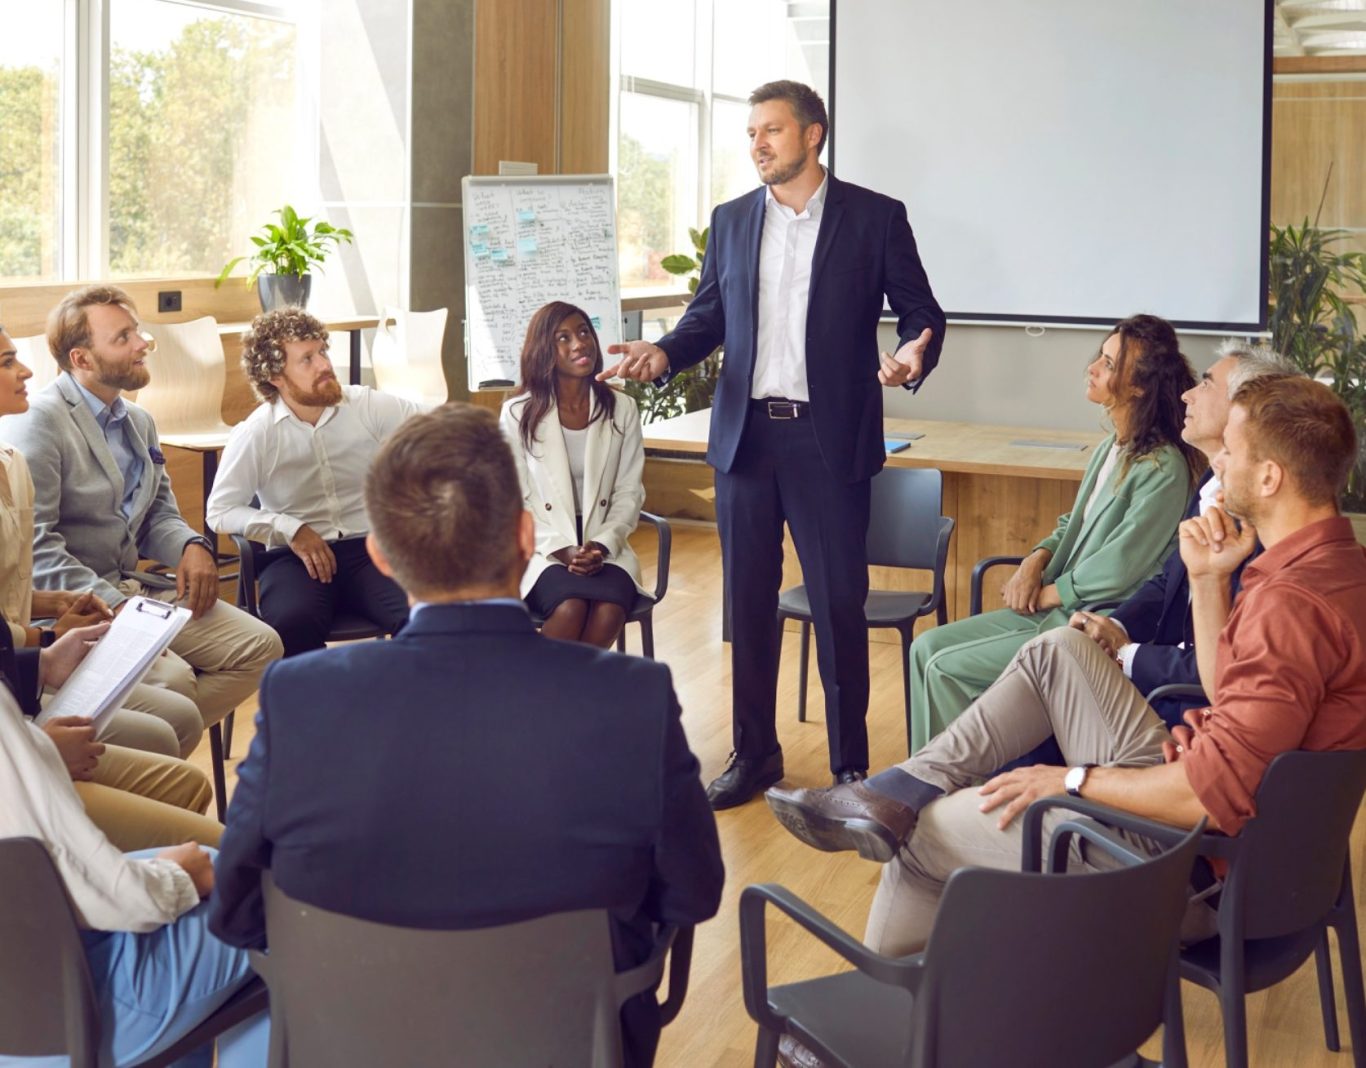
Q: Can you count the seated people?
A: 10